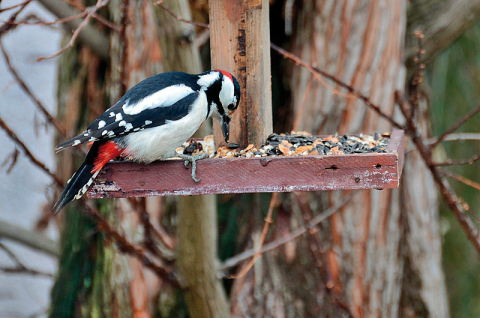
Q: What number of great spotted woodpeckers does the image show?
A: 1